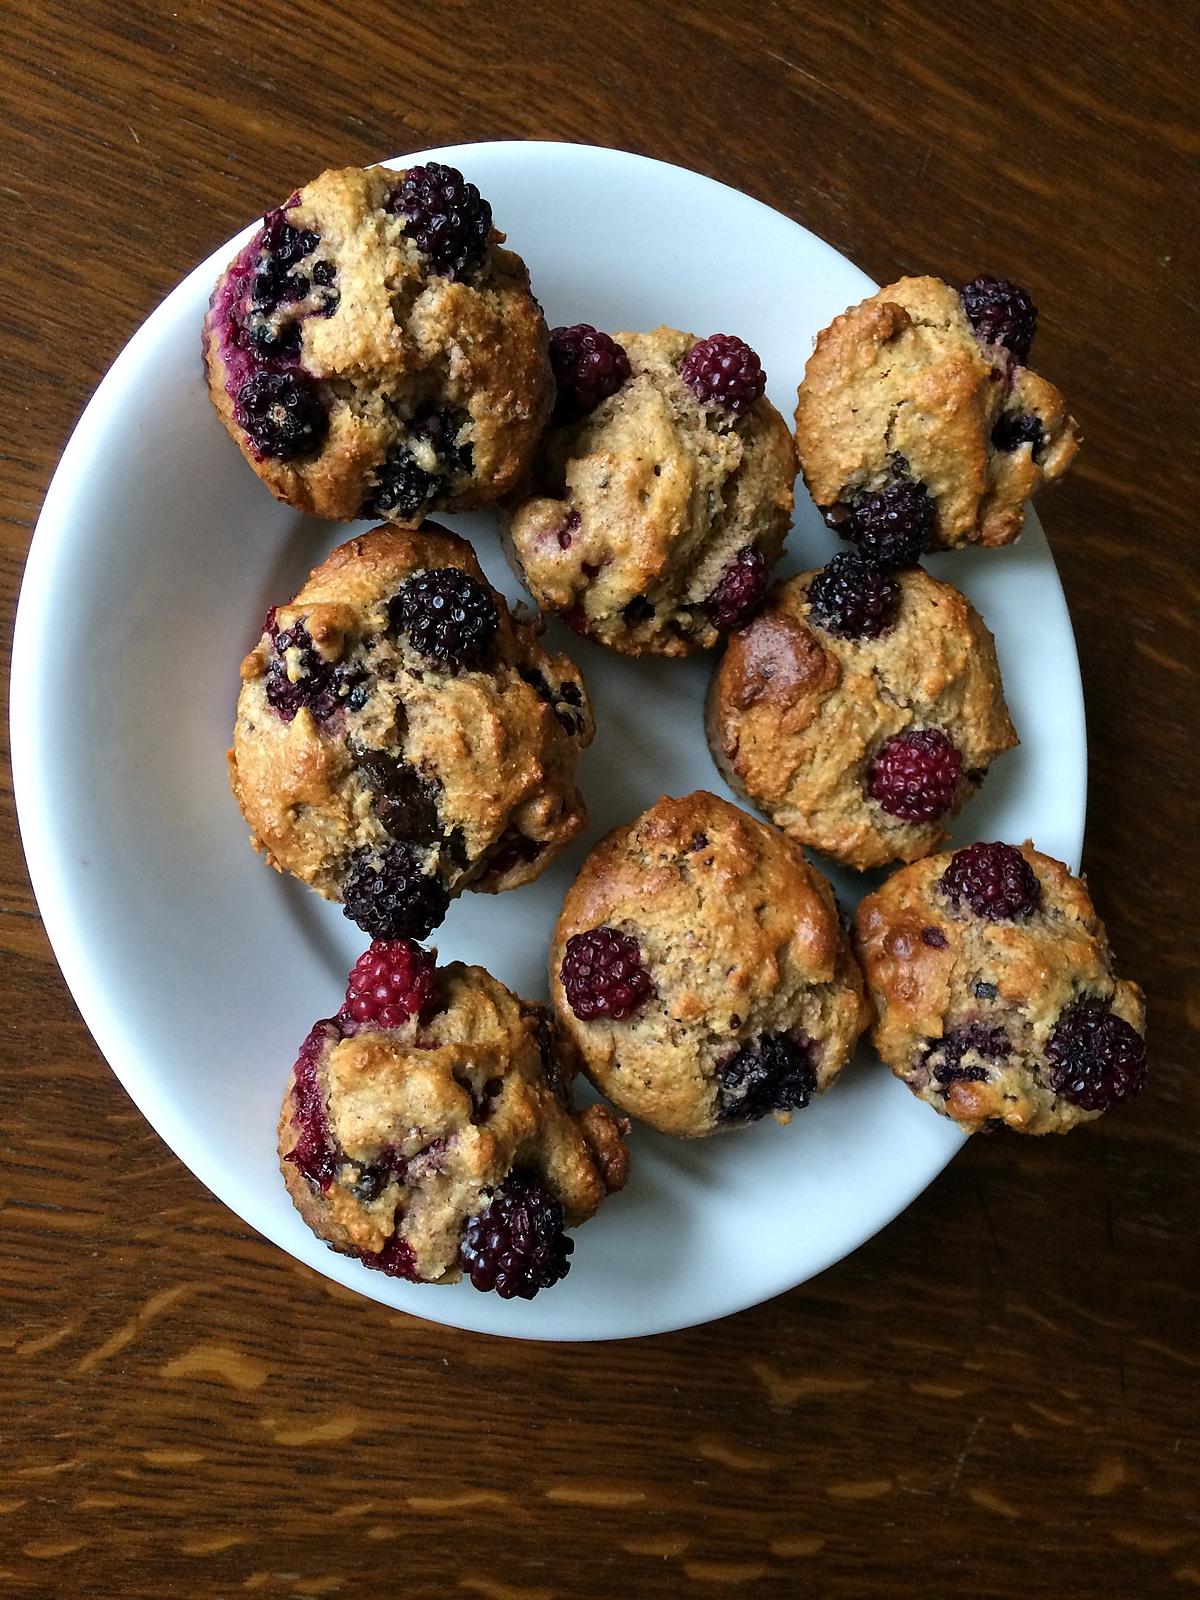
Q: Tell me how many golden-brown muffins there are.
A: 8